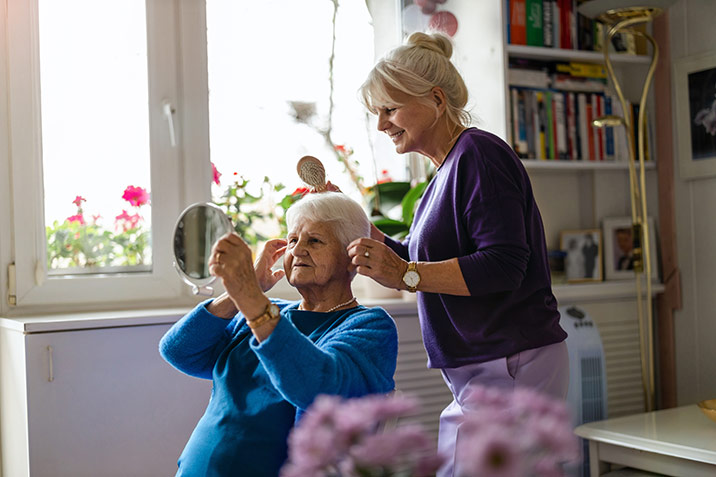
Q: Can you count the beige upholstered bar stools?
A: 0